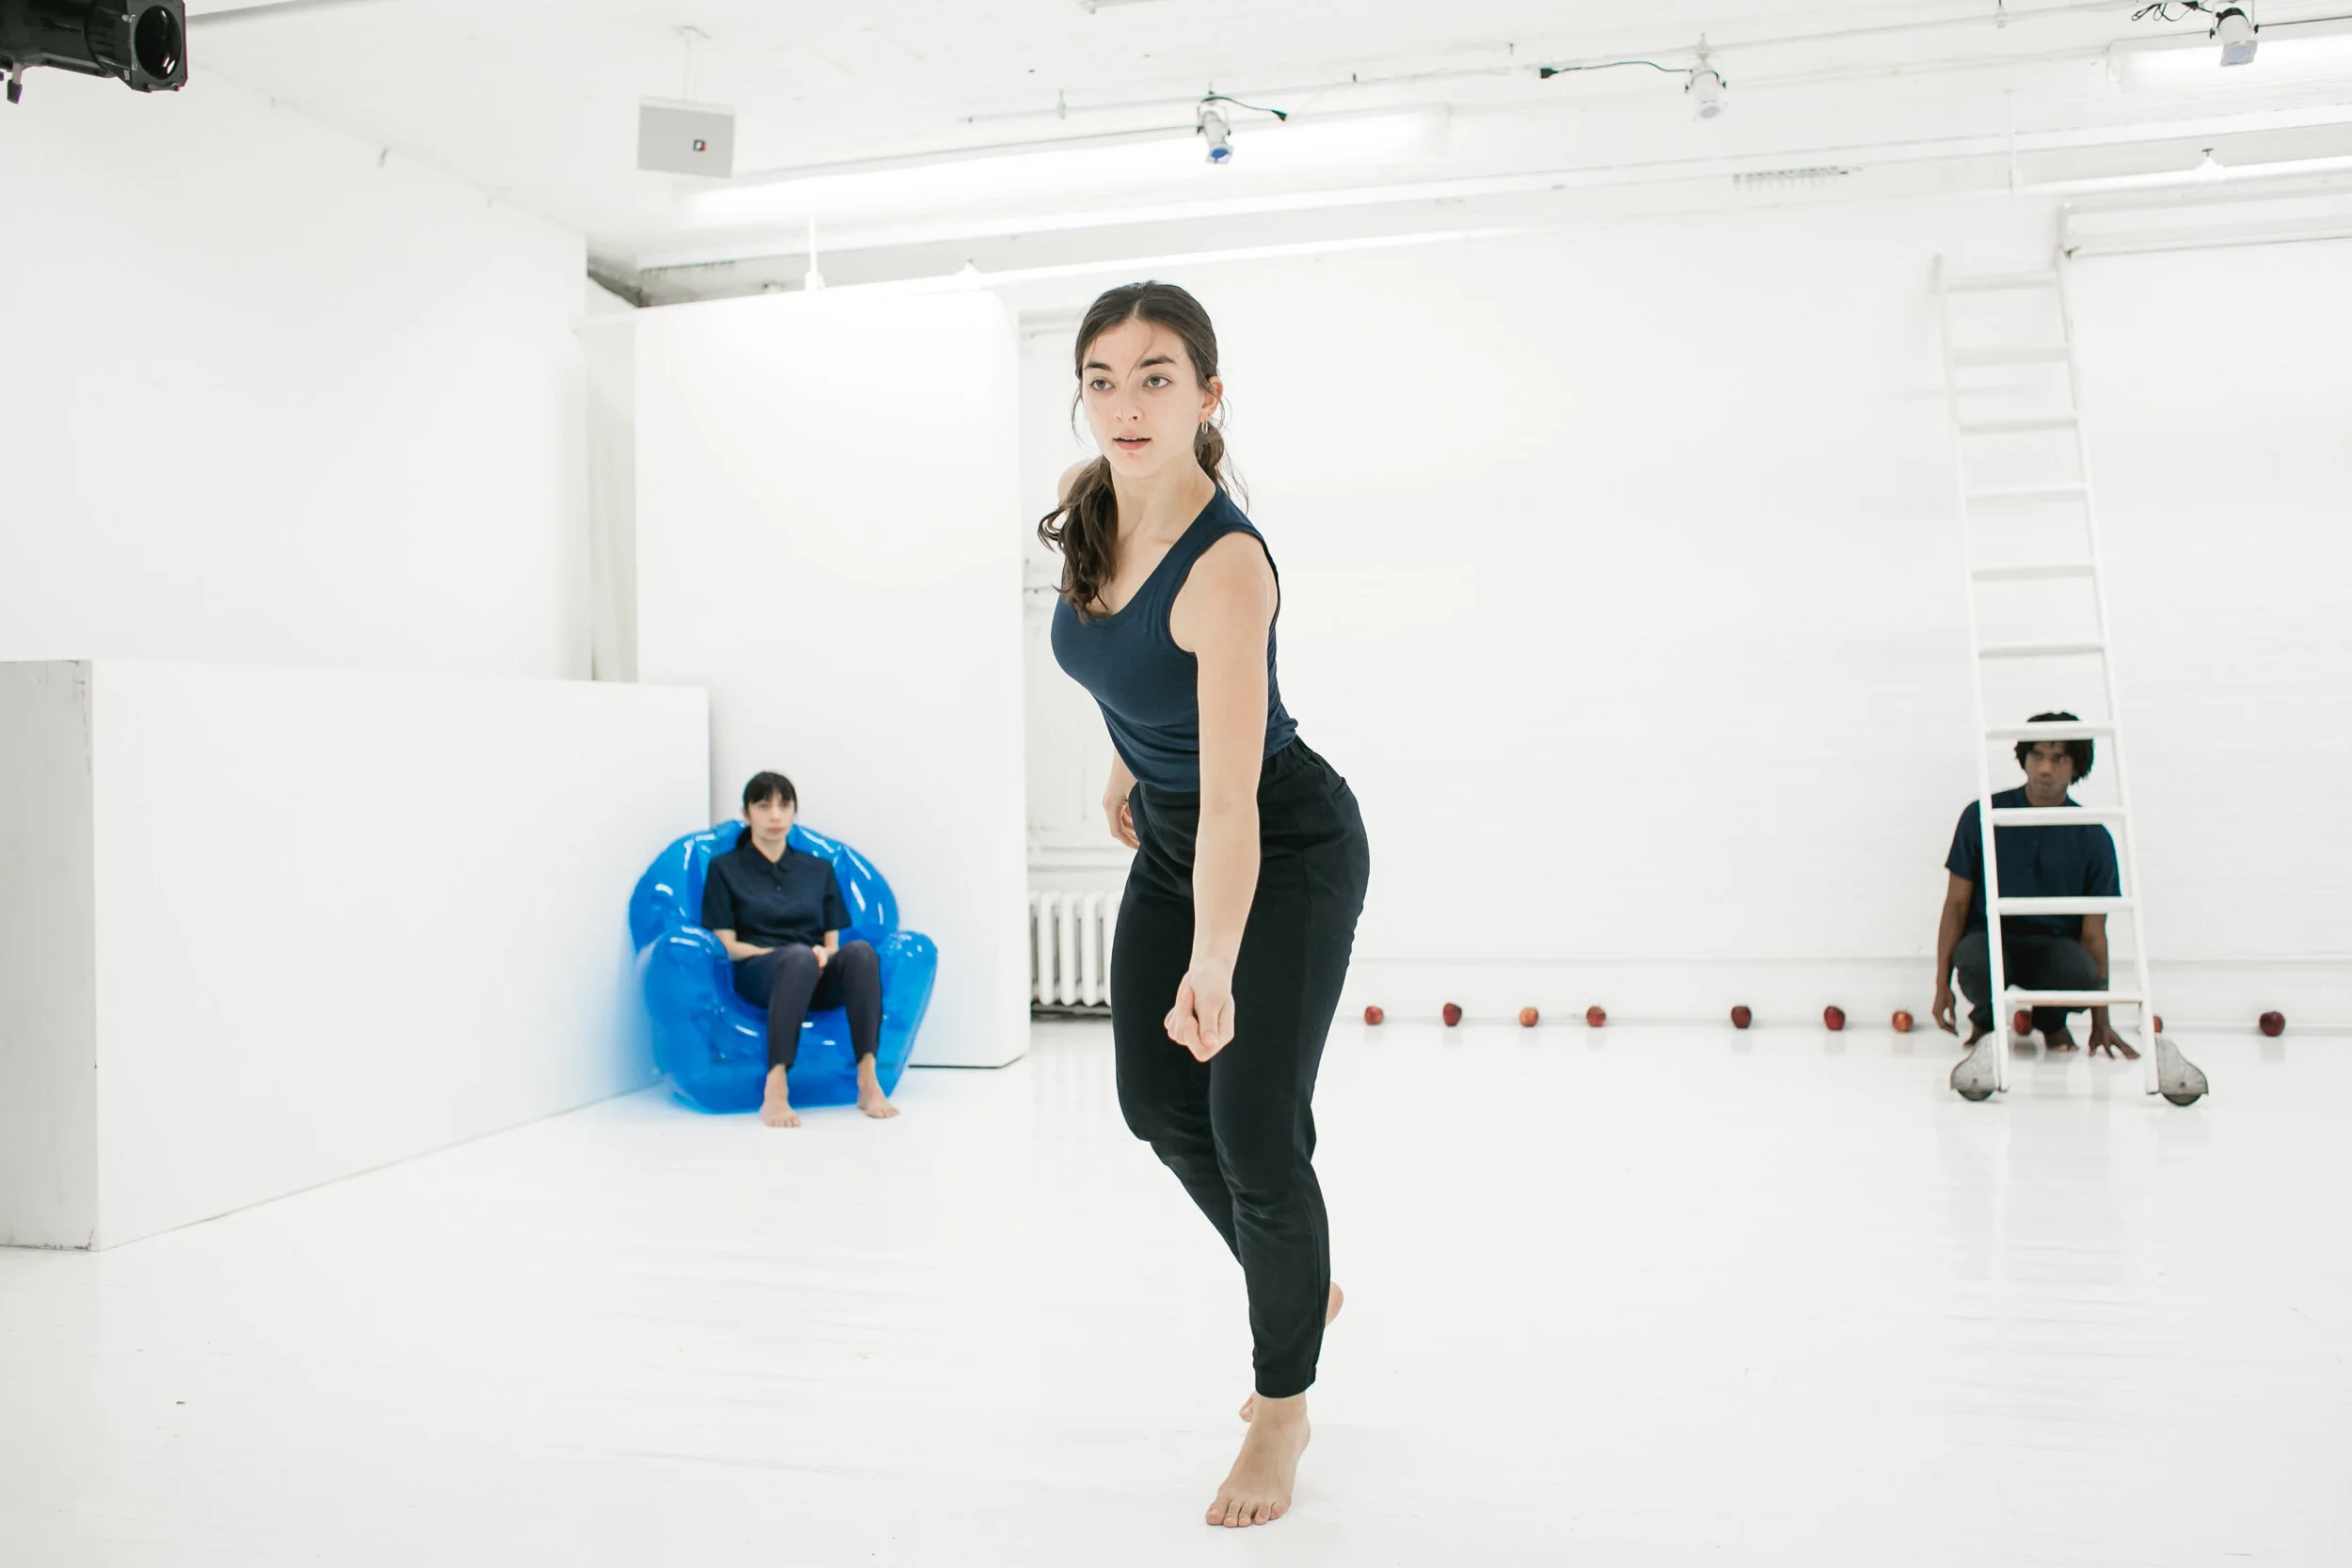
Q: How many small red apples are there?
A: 10